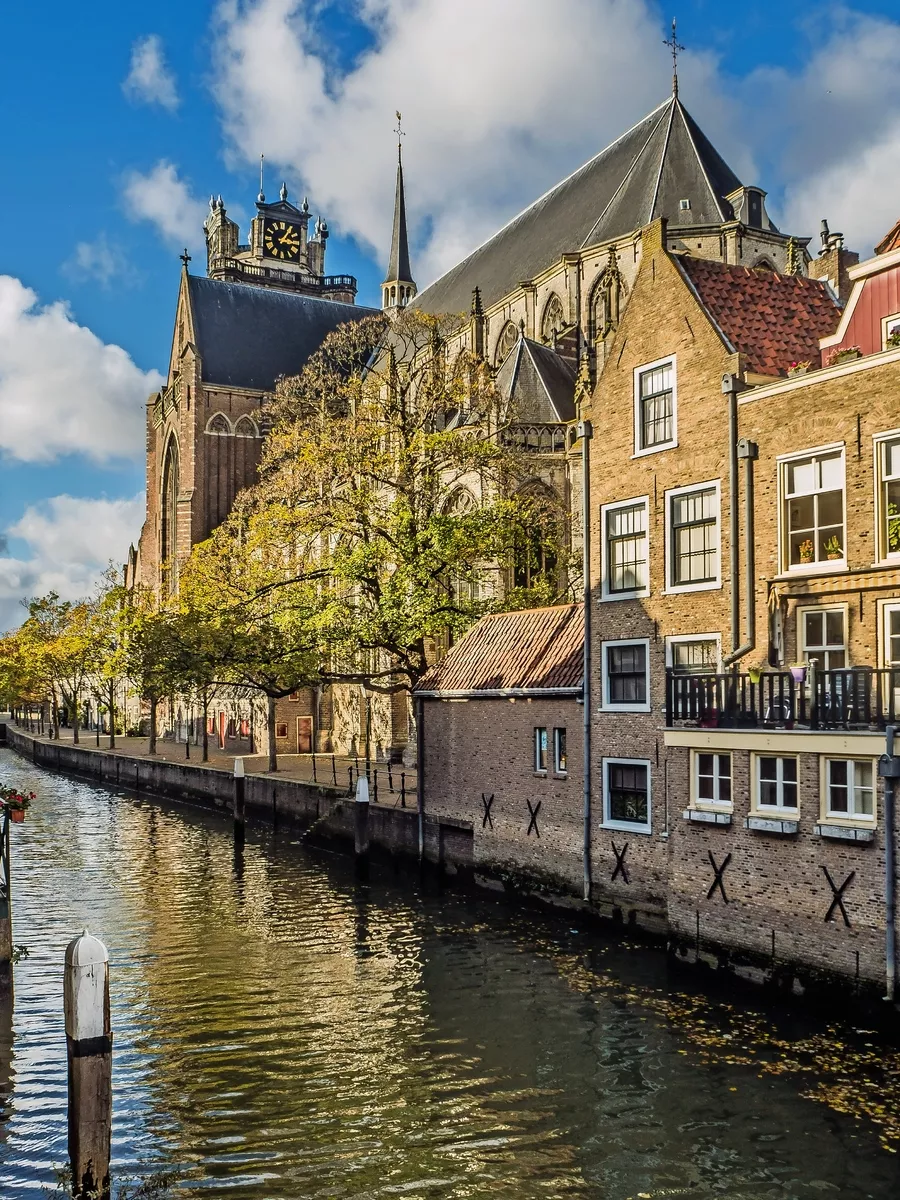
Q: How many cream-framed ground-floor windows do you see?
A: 3